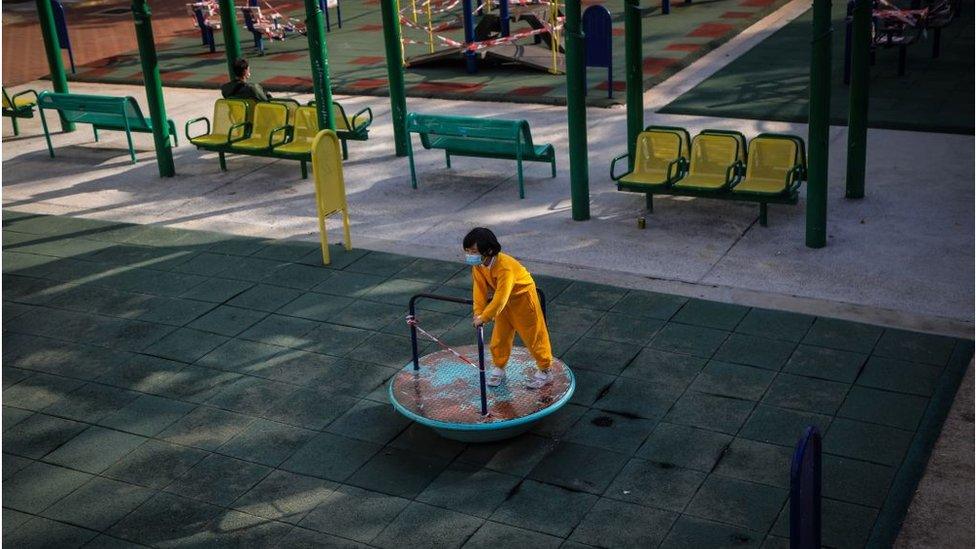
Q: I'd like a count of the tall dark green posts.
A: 9